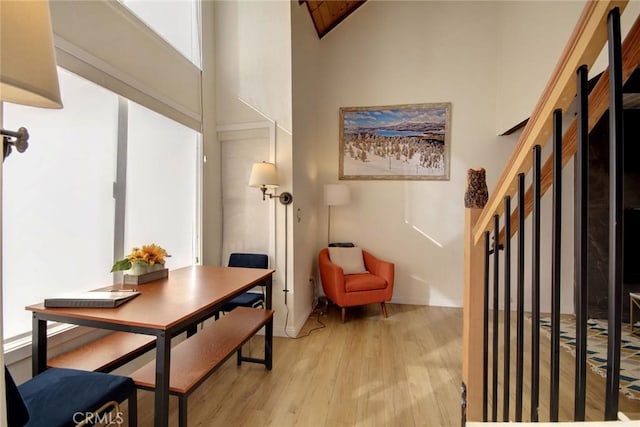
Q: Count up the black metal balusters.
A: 8